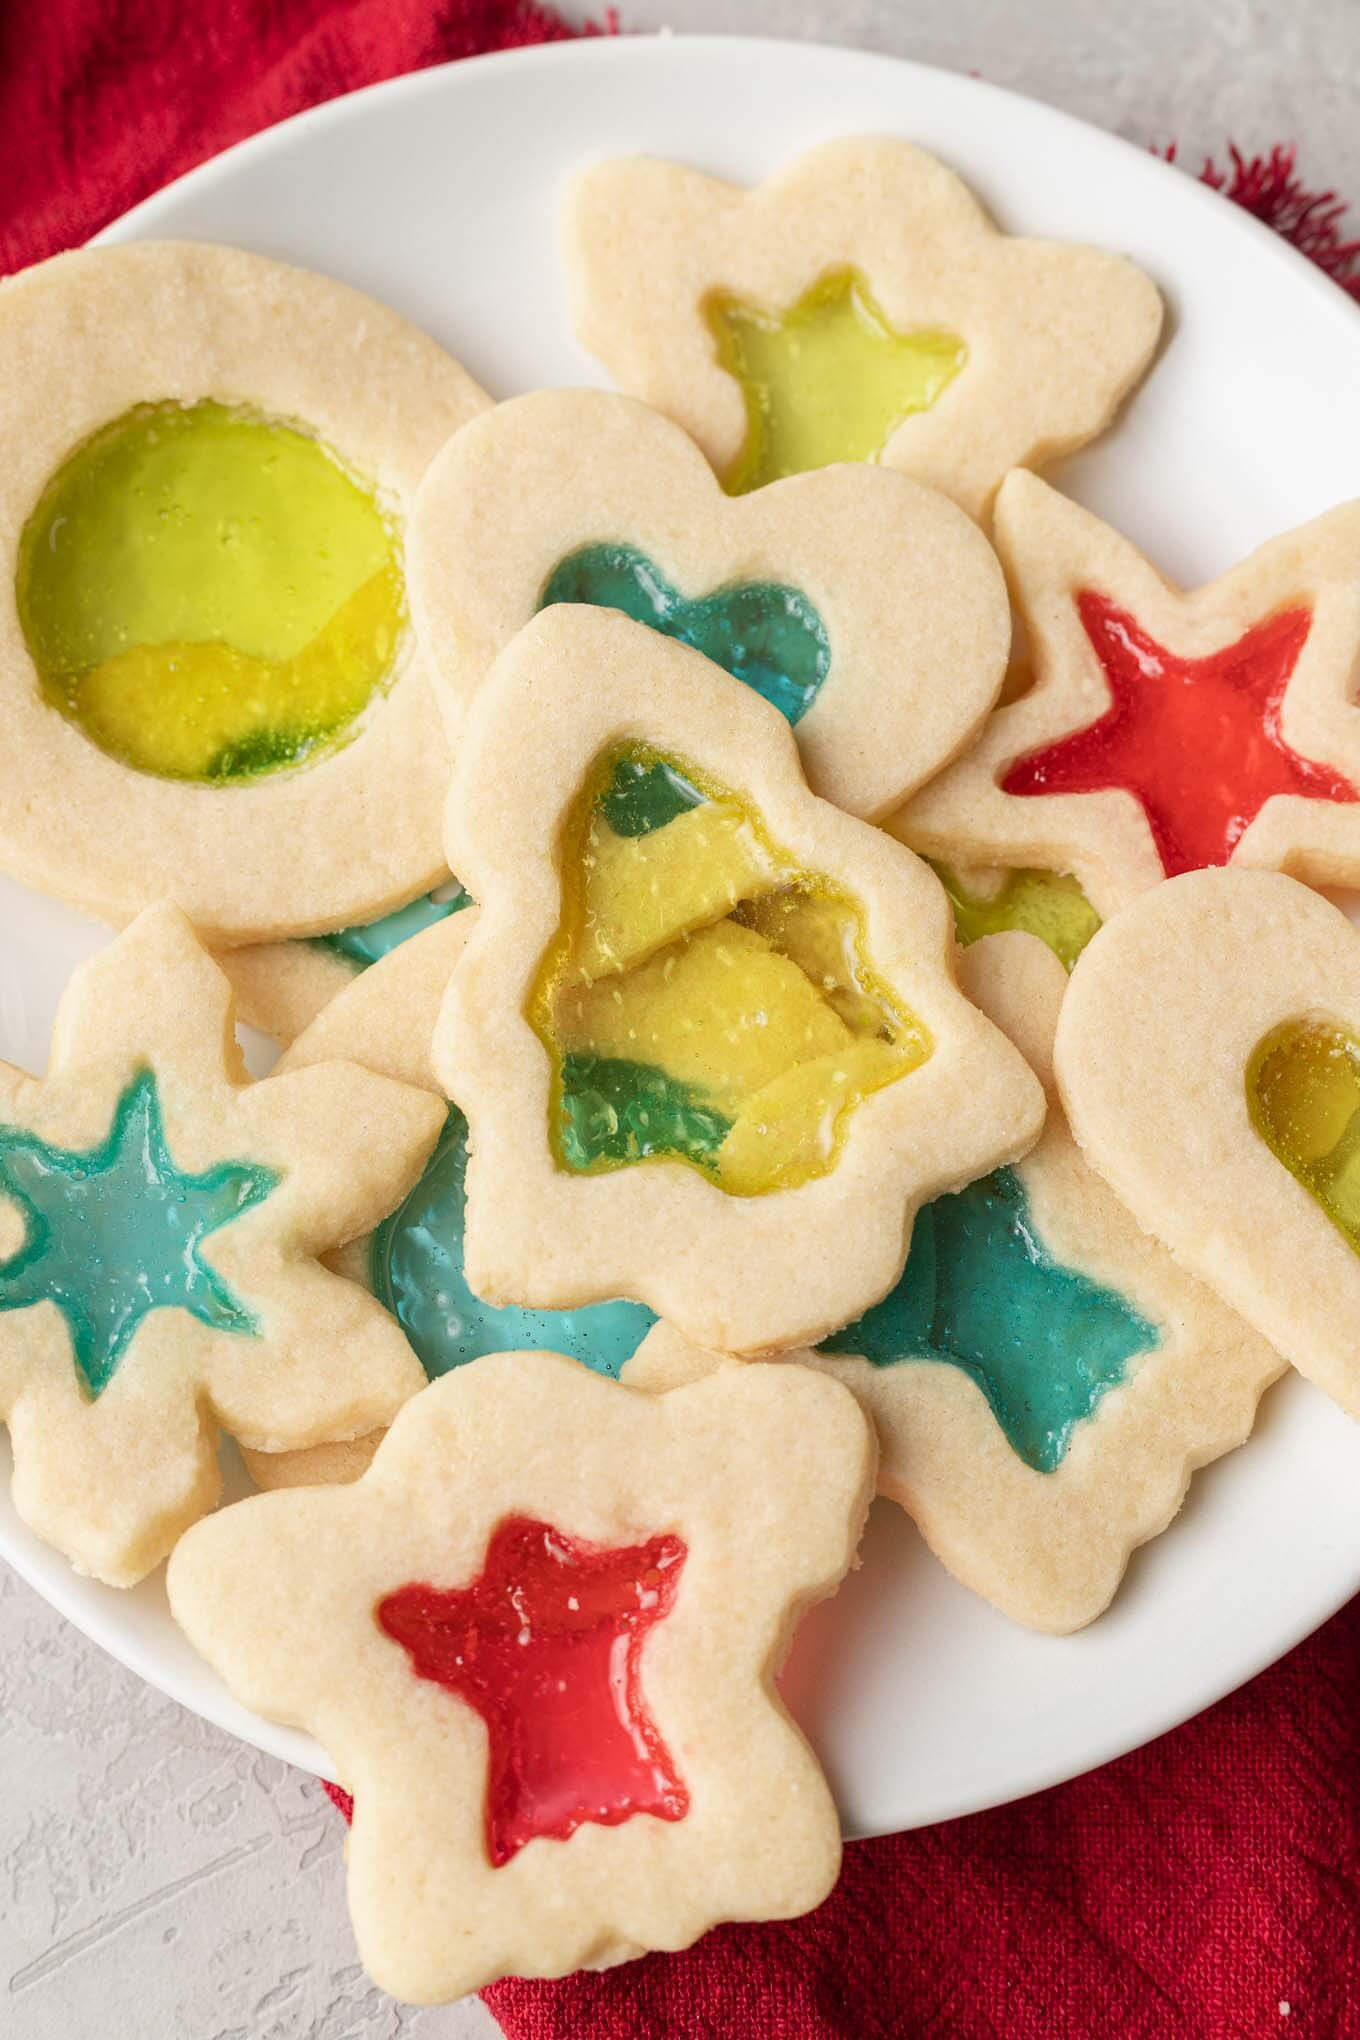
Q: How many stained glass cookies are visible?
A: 12